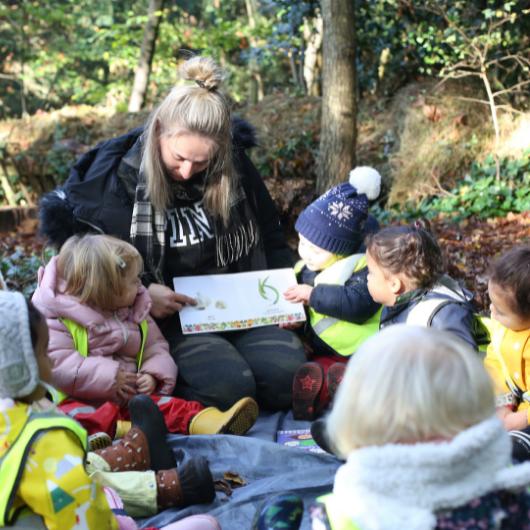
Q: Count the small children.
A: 6